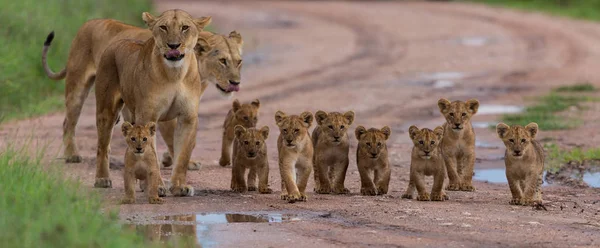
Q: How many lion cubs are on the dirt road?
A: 9